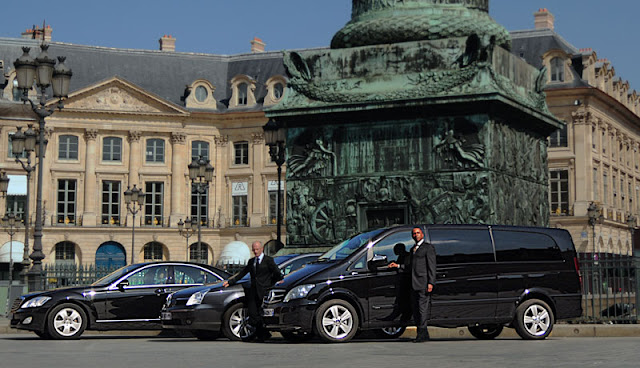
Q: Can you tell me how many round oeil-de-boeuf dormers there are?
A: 2